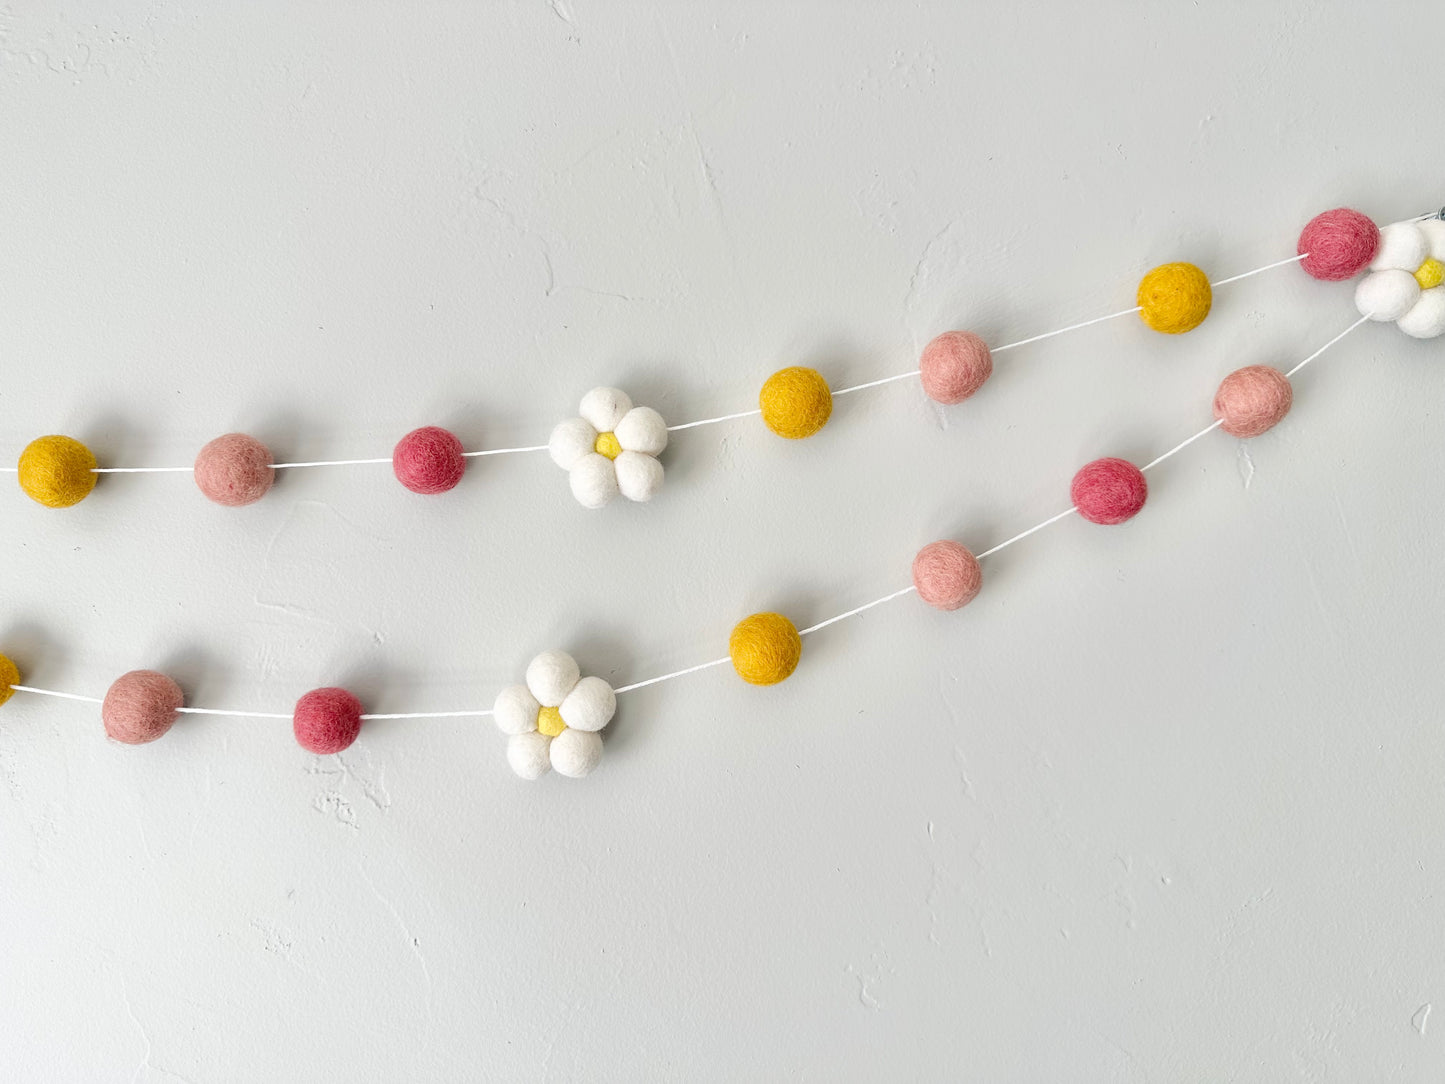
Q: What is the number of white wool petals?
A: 14